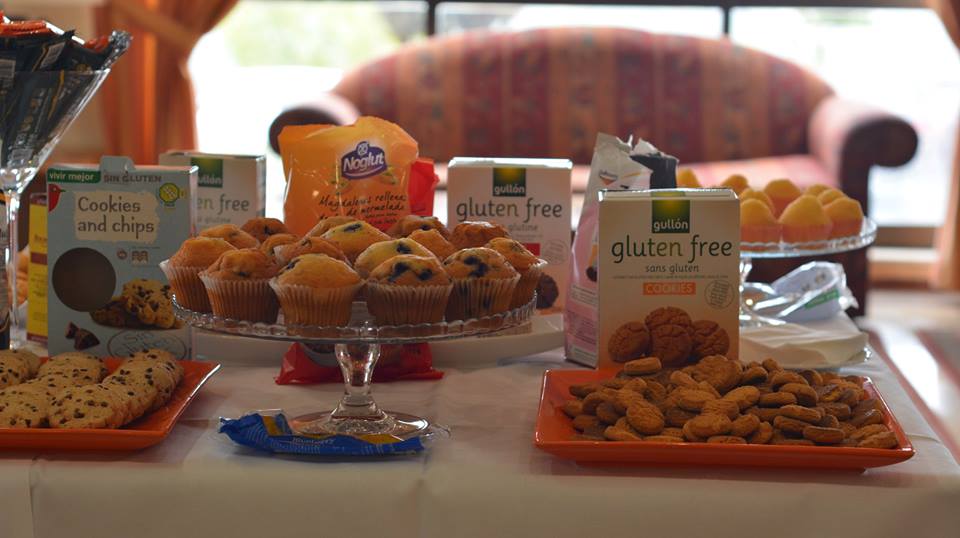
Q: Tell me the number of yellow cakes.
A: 9